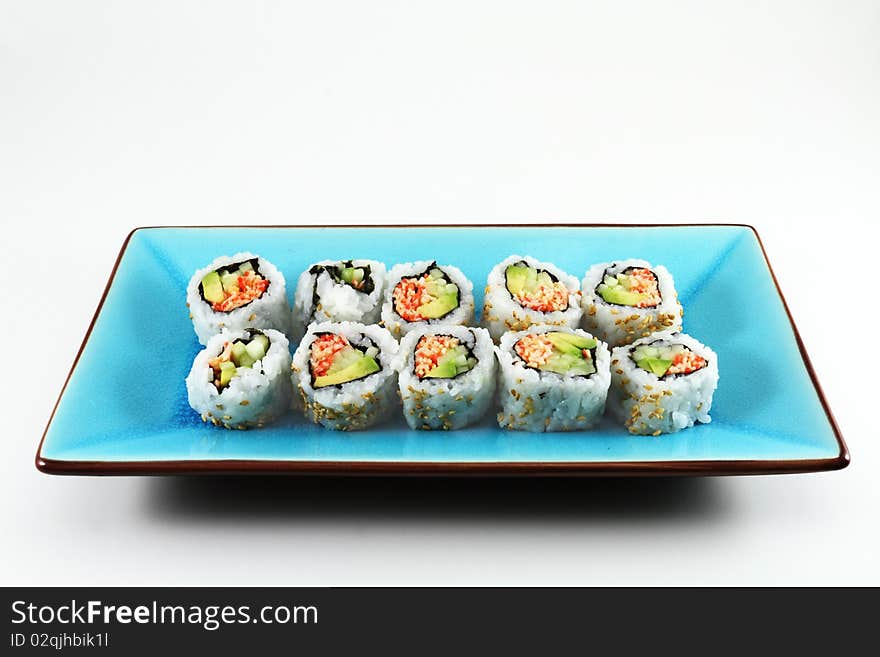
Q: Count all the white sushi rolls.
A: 10